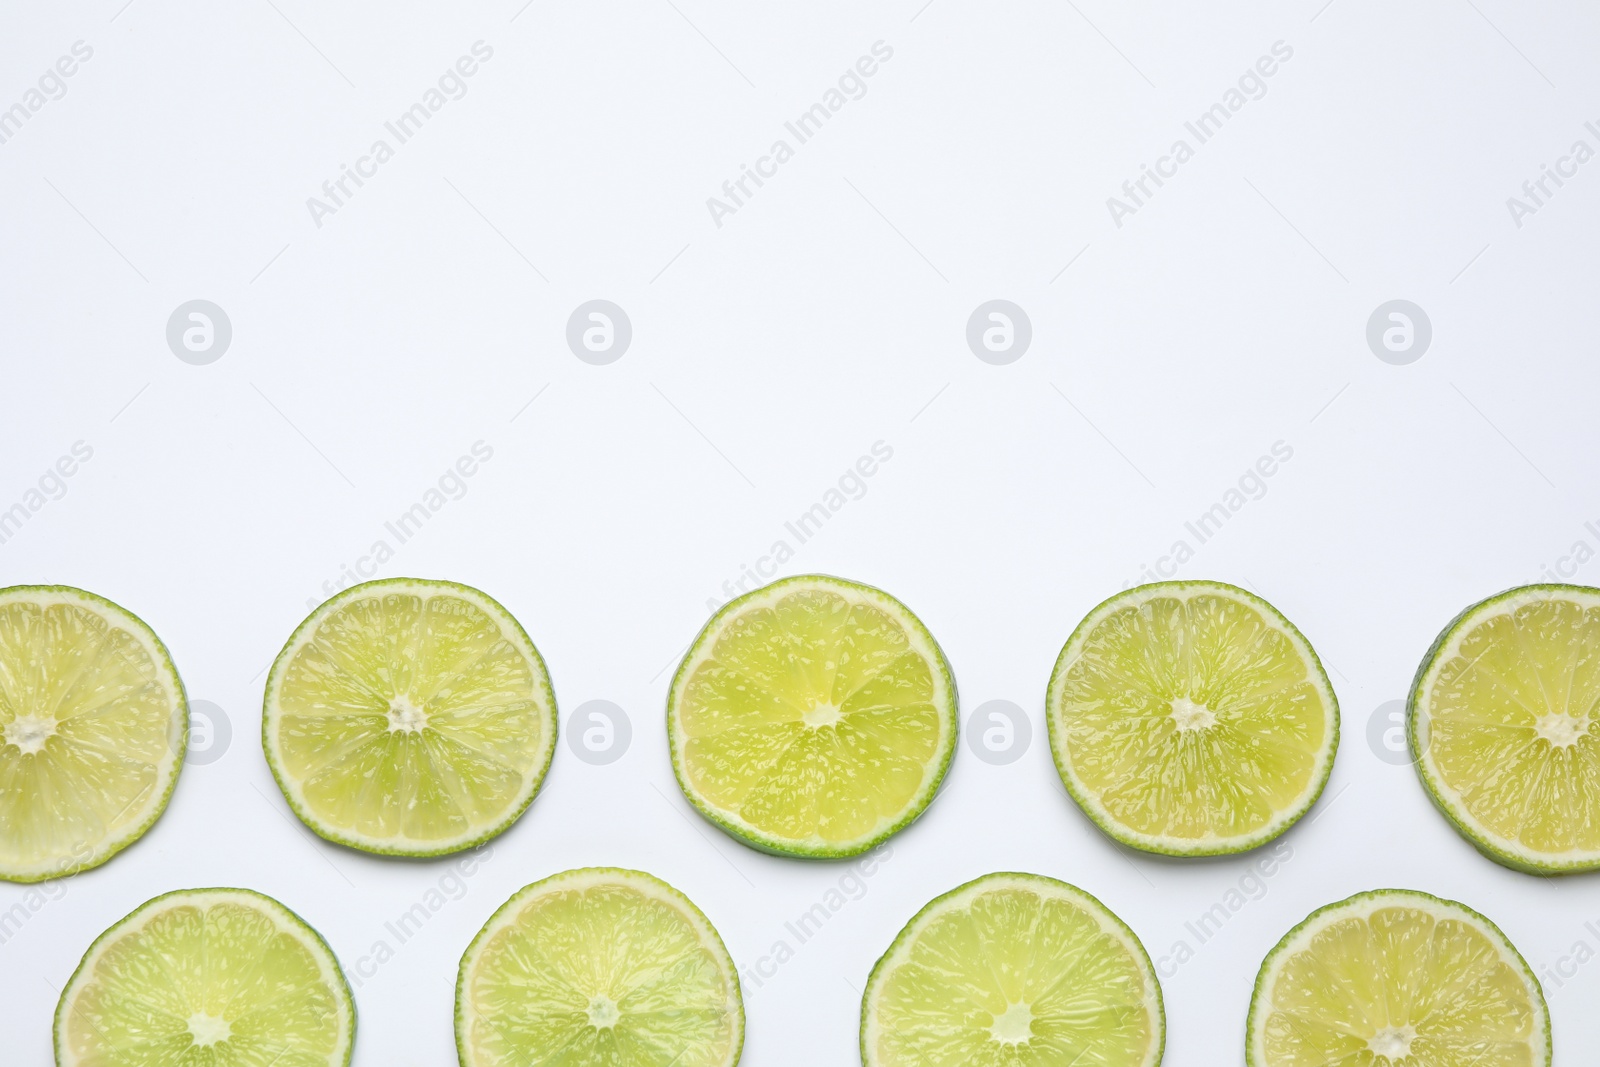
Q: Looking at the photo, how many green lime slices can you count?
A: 9